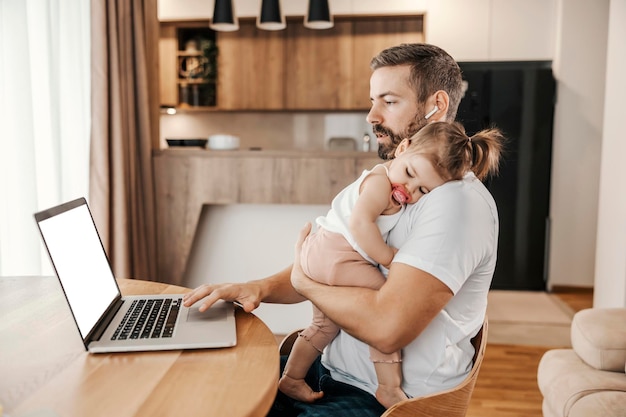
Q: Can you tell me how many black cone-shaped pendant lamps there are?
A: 3